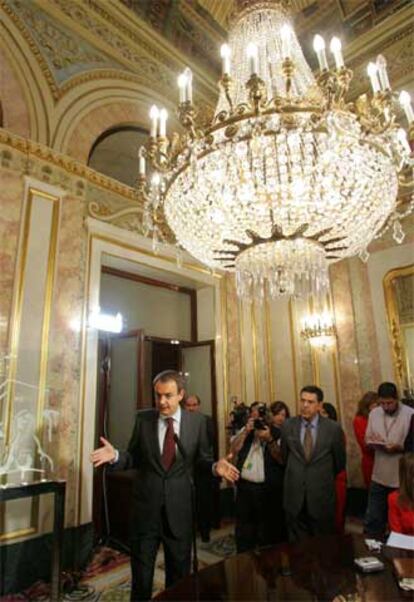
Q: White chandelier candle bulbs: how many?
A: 15